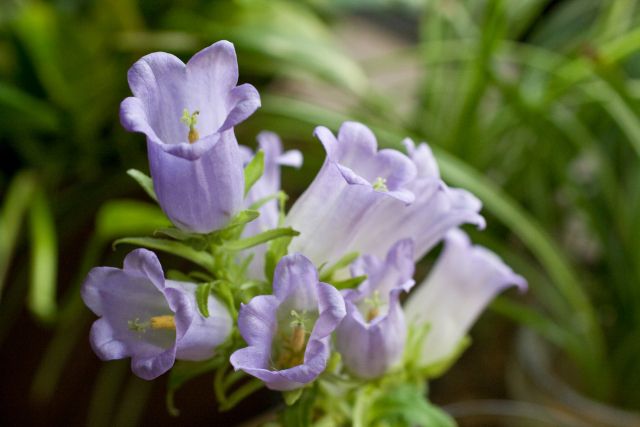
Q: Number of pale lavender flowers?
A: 8